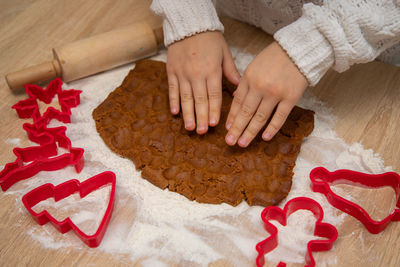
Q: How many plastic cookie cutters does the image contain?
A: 5